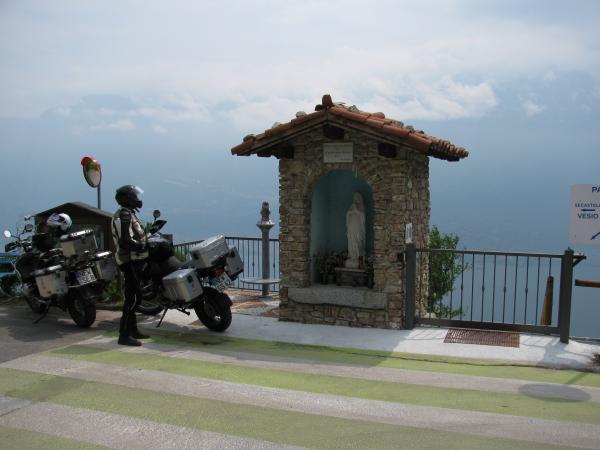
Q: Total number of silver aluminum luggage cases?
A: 6